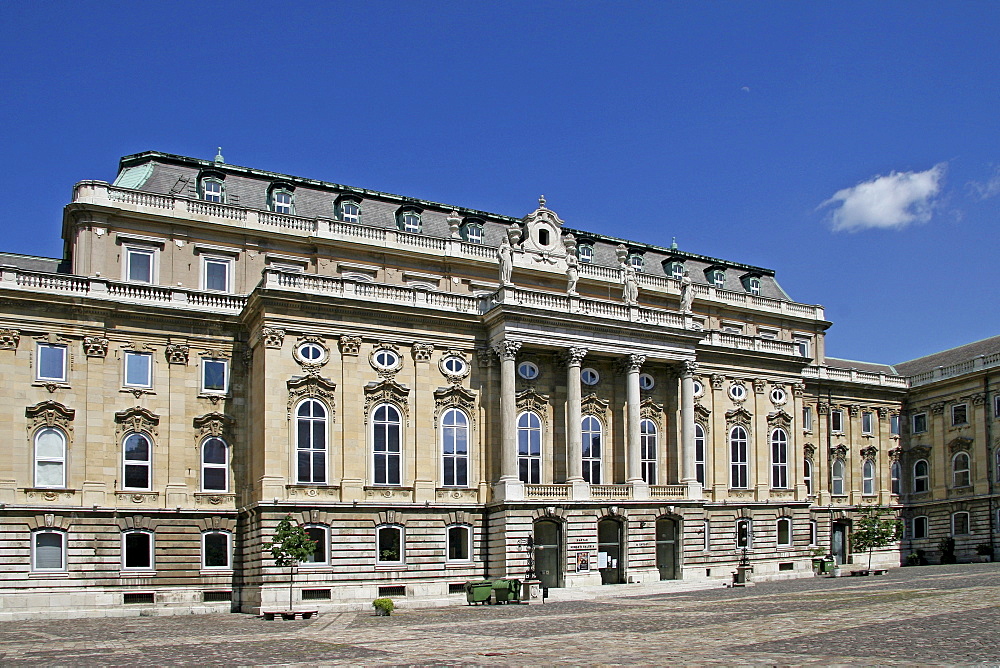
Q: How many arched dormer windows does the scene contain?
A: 10